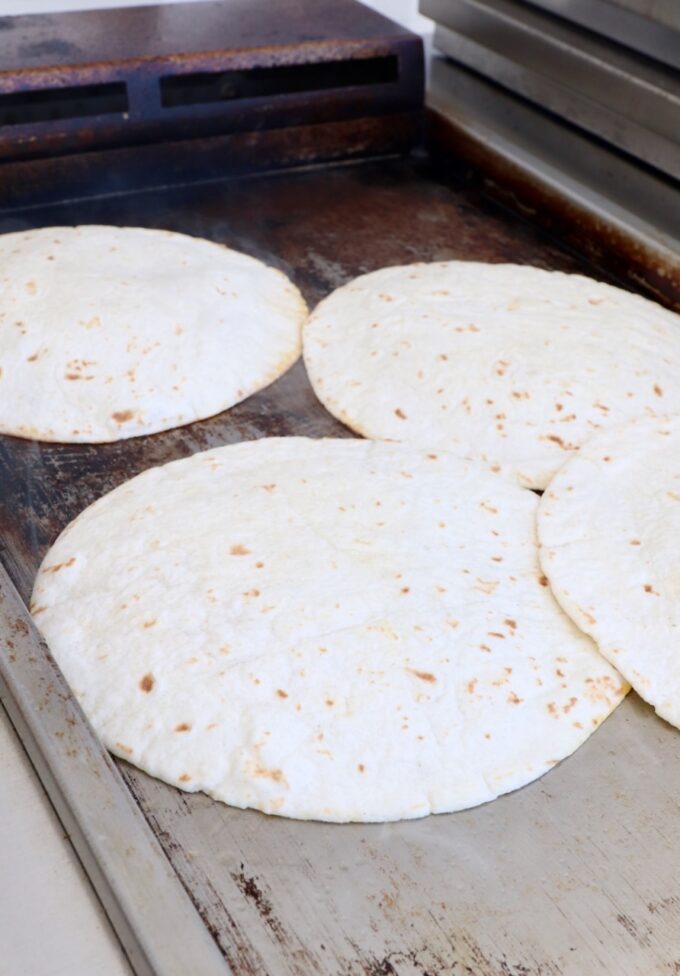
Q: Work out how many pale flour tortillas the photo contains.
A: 4